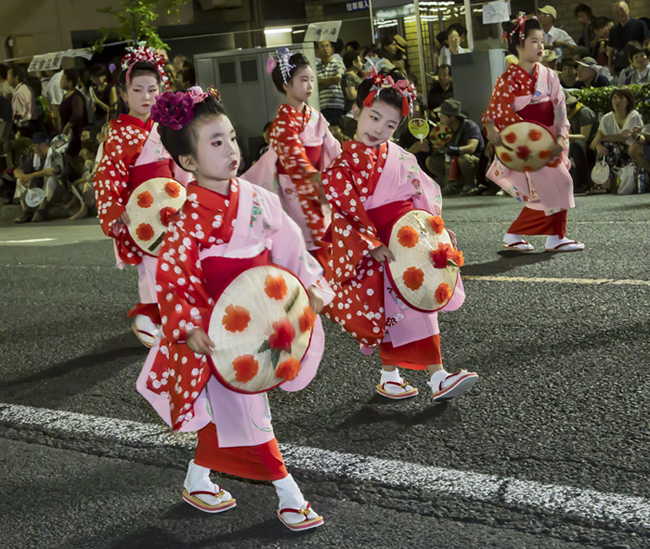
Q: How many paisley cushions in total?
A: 0